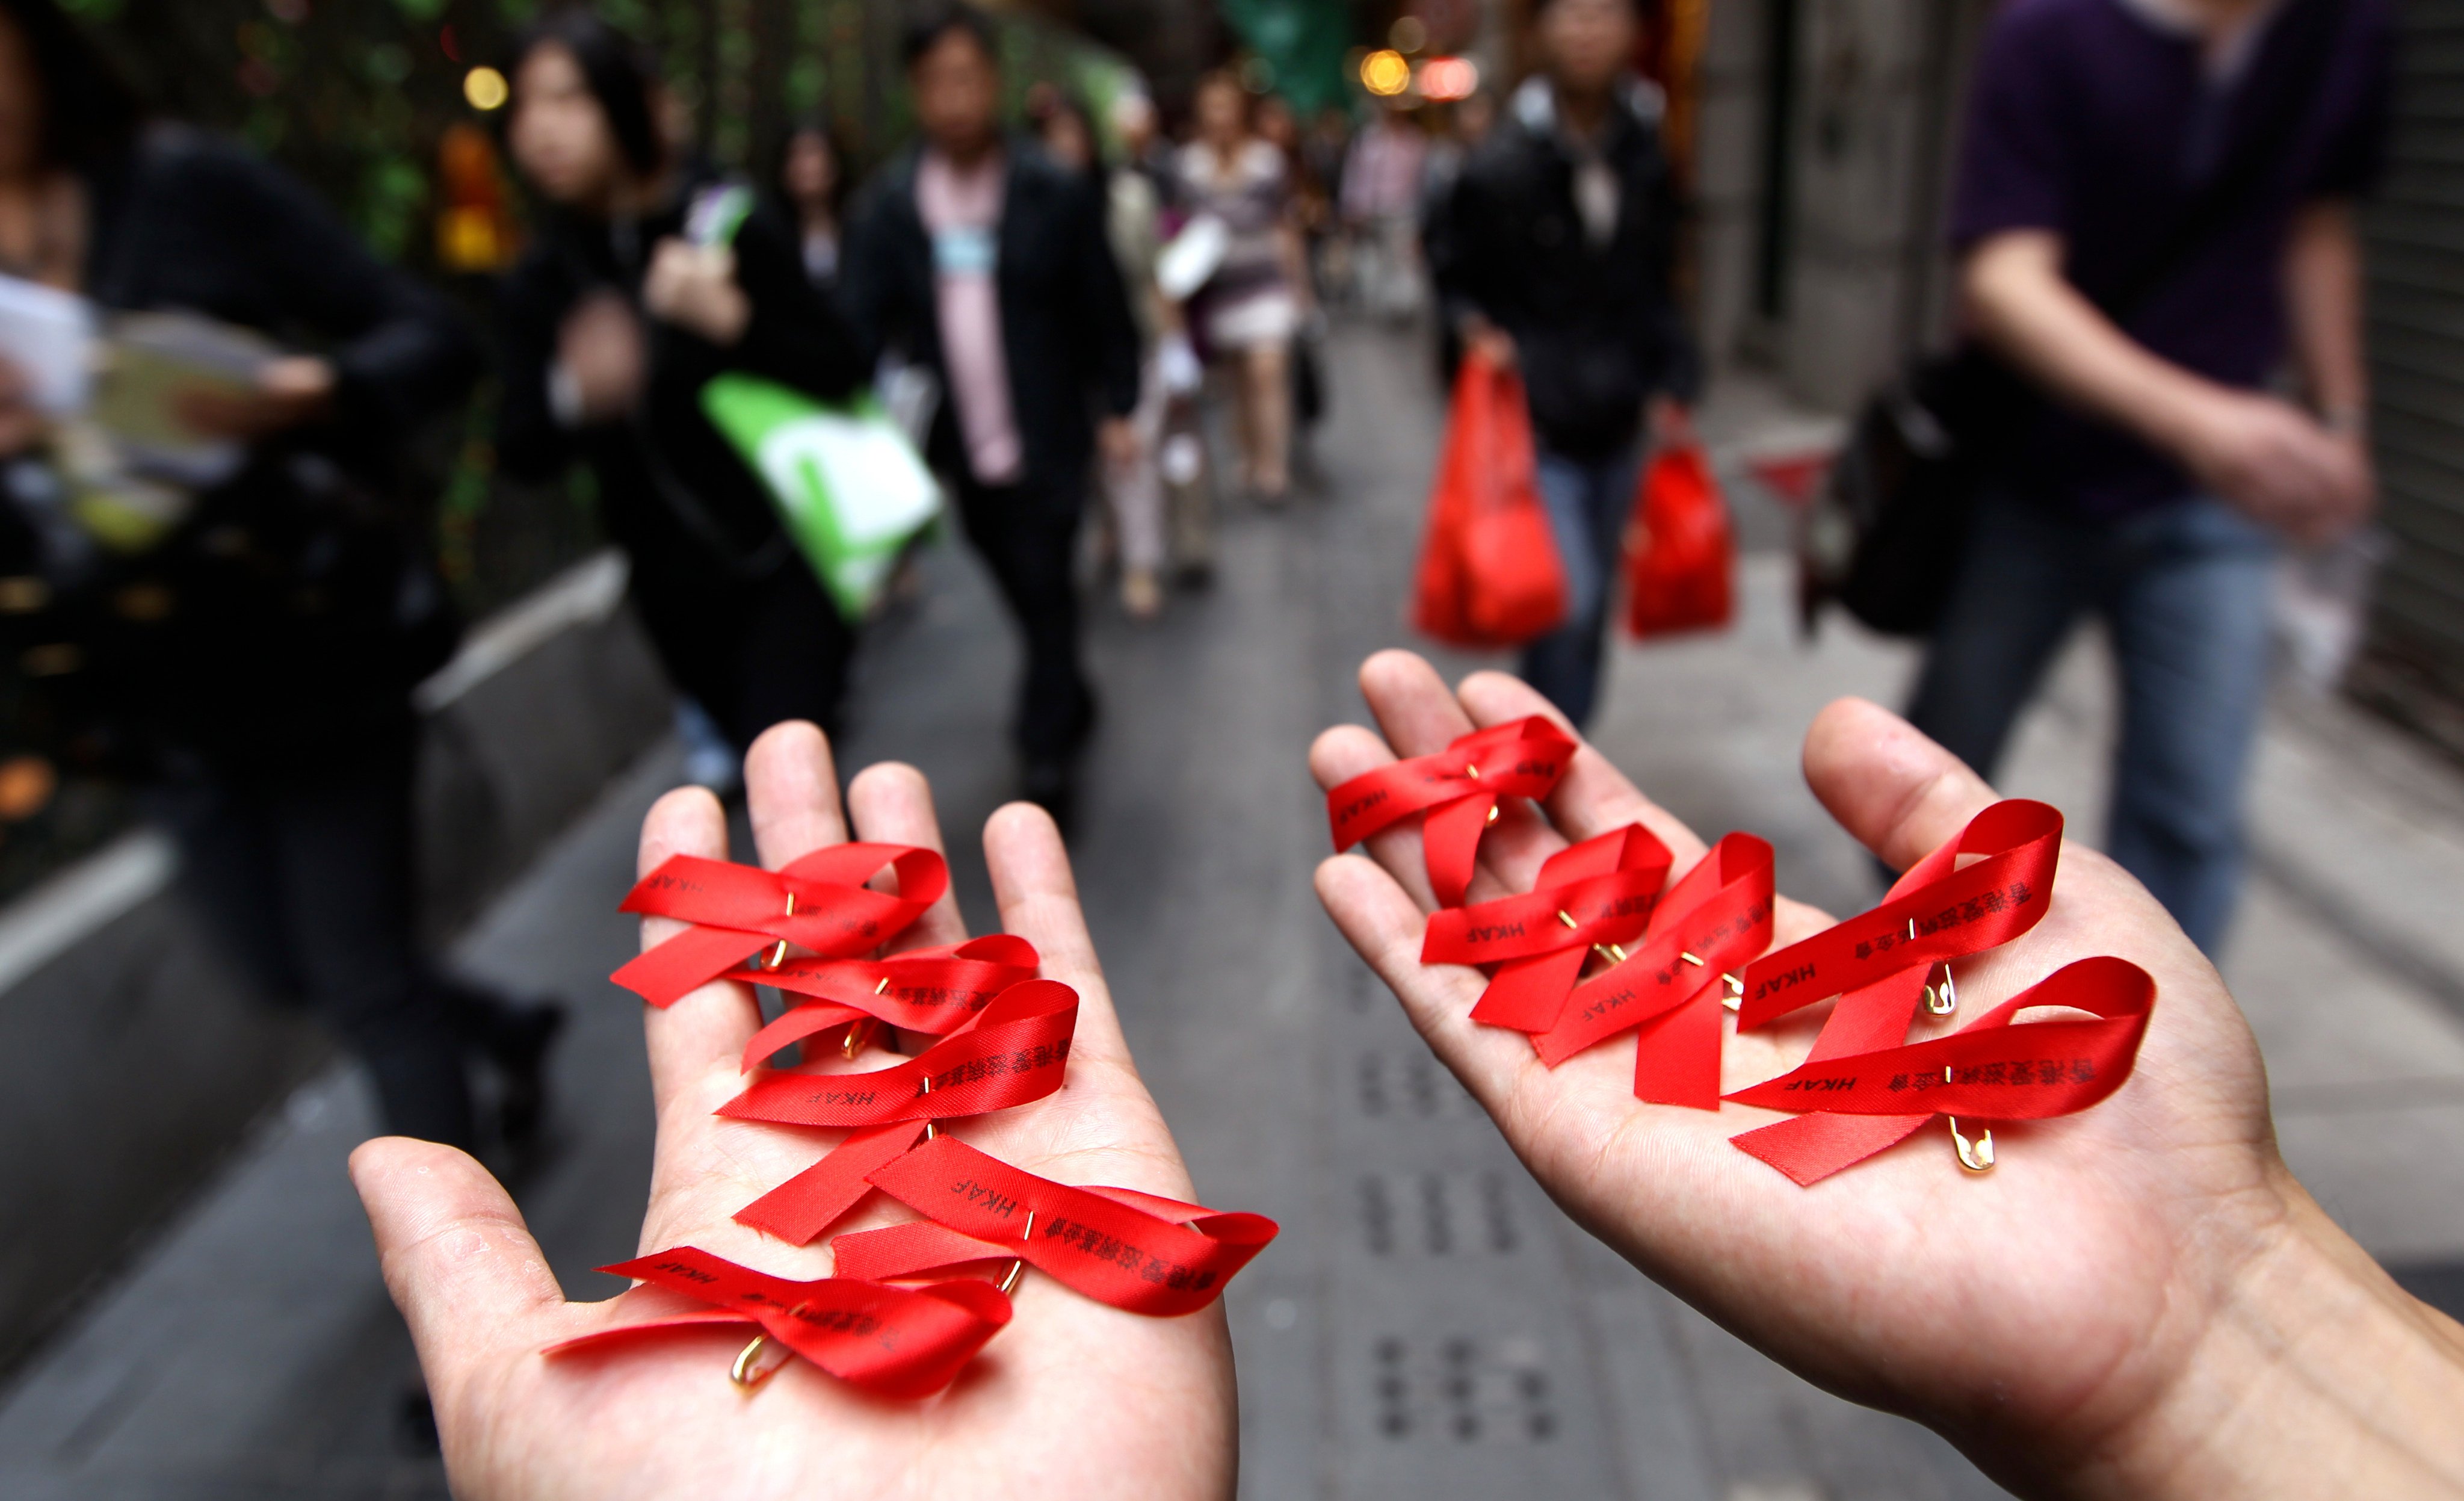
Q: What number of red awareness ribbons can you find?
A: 10